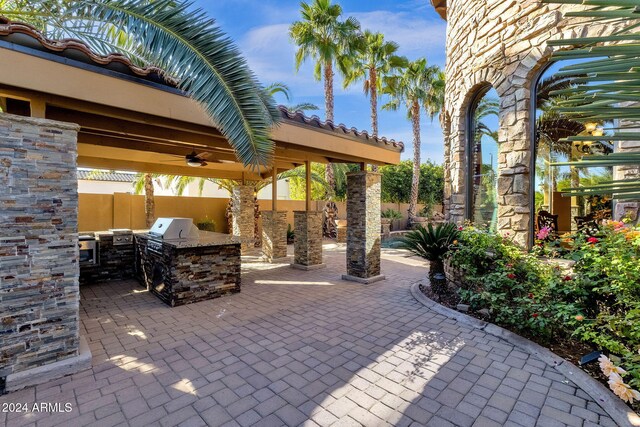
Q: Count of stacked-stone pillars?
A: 5